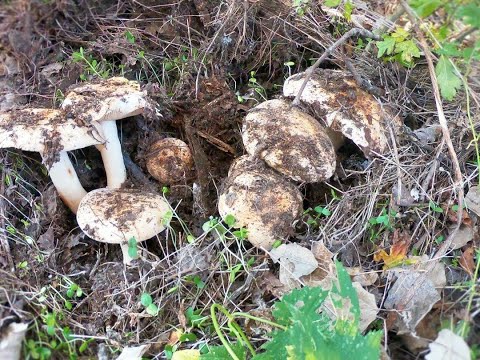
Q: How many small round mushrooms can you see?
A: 1